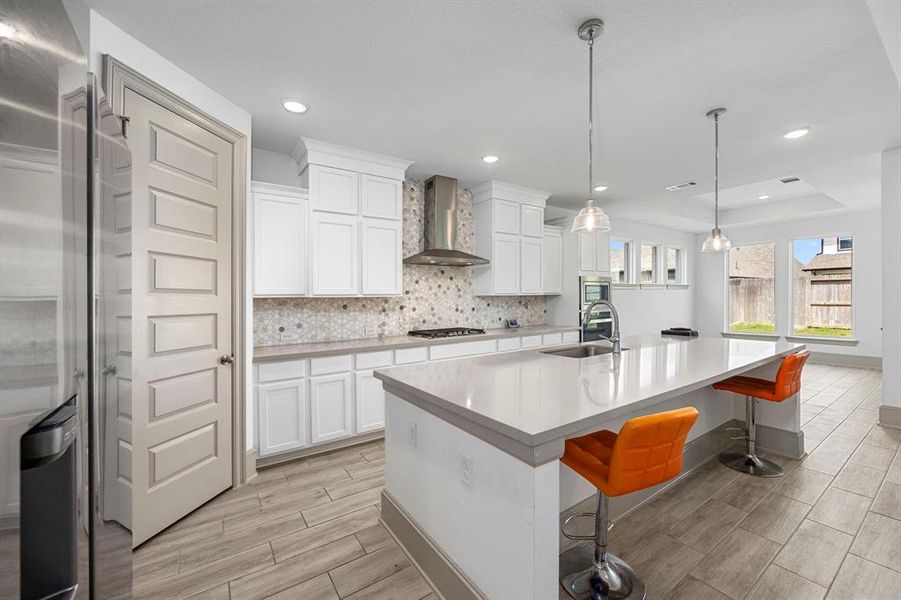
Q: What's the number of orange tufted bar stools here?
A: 2